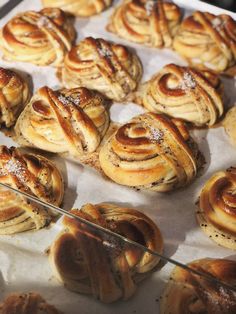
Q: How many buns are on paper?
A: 15